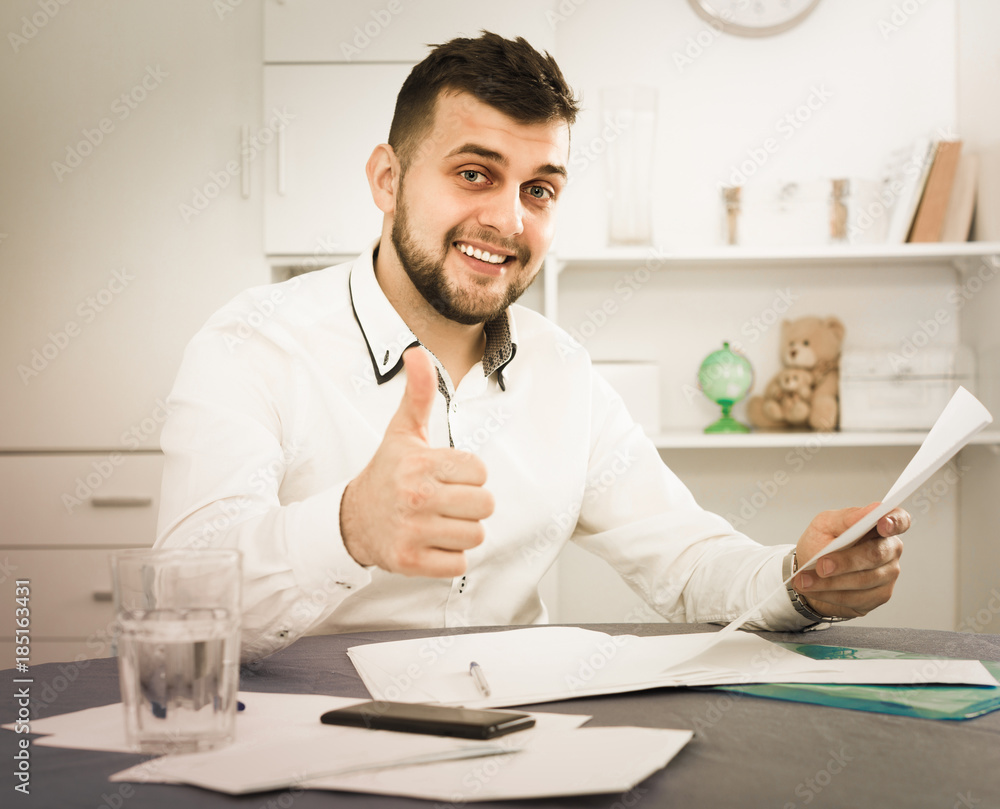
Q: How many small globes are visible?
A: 1